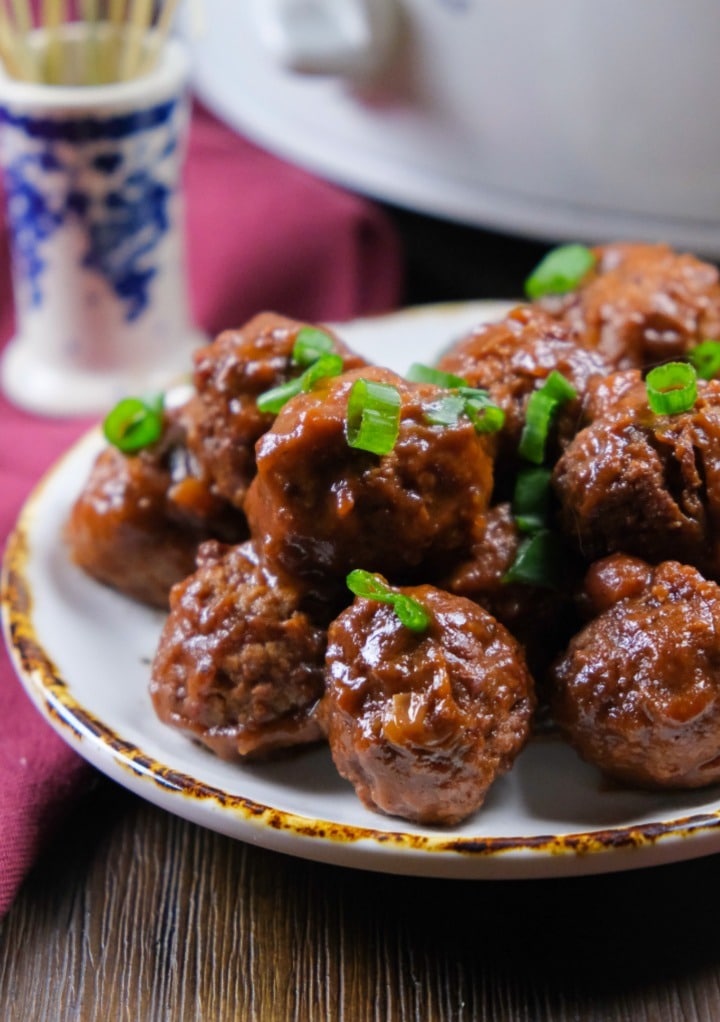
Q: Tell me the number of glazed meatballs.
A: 10